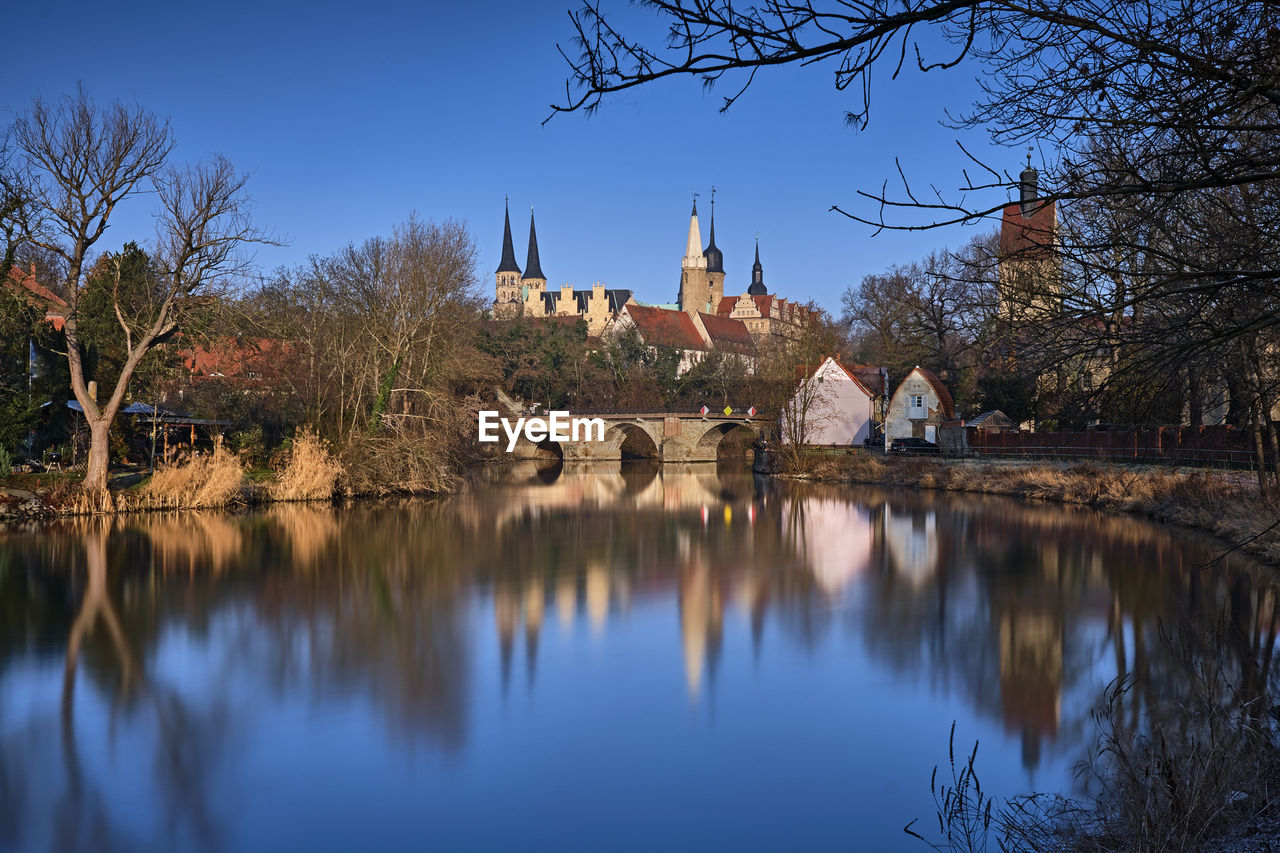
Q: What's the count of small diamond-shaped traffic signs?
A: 3